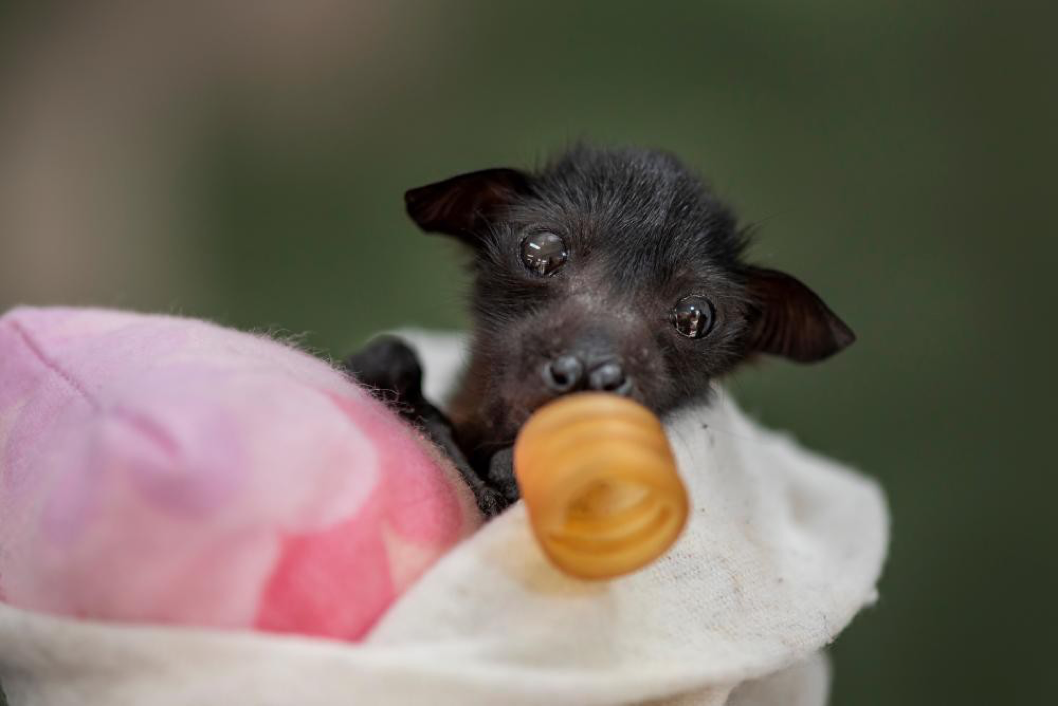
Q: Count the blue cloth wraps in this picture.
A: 0